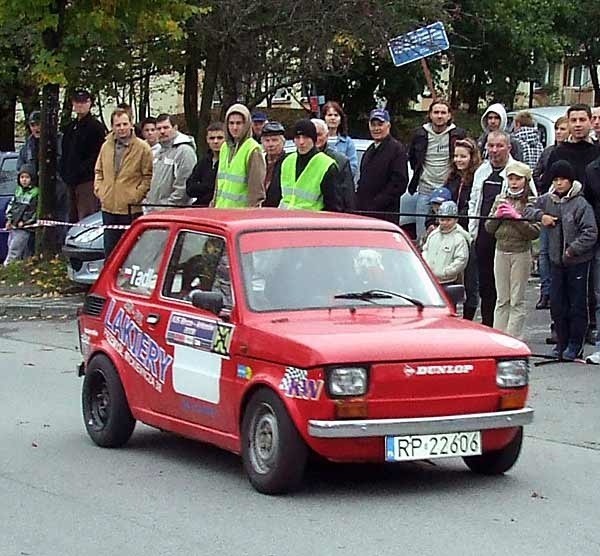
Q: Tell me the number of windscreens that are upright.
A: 1